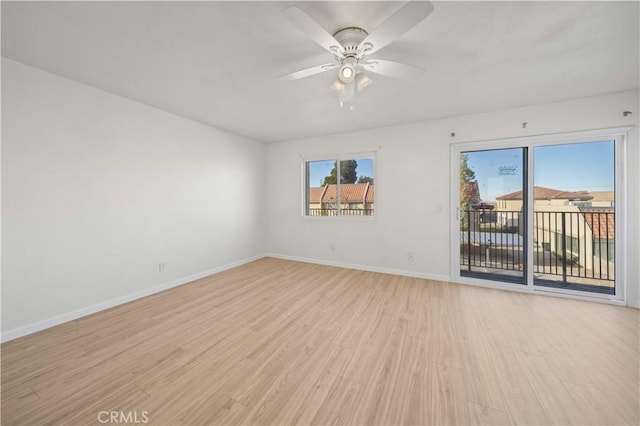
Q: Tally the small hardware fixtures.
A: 3